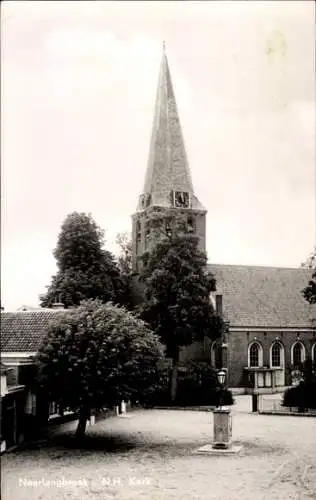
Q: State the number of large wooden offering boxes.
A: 0